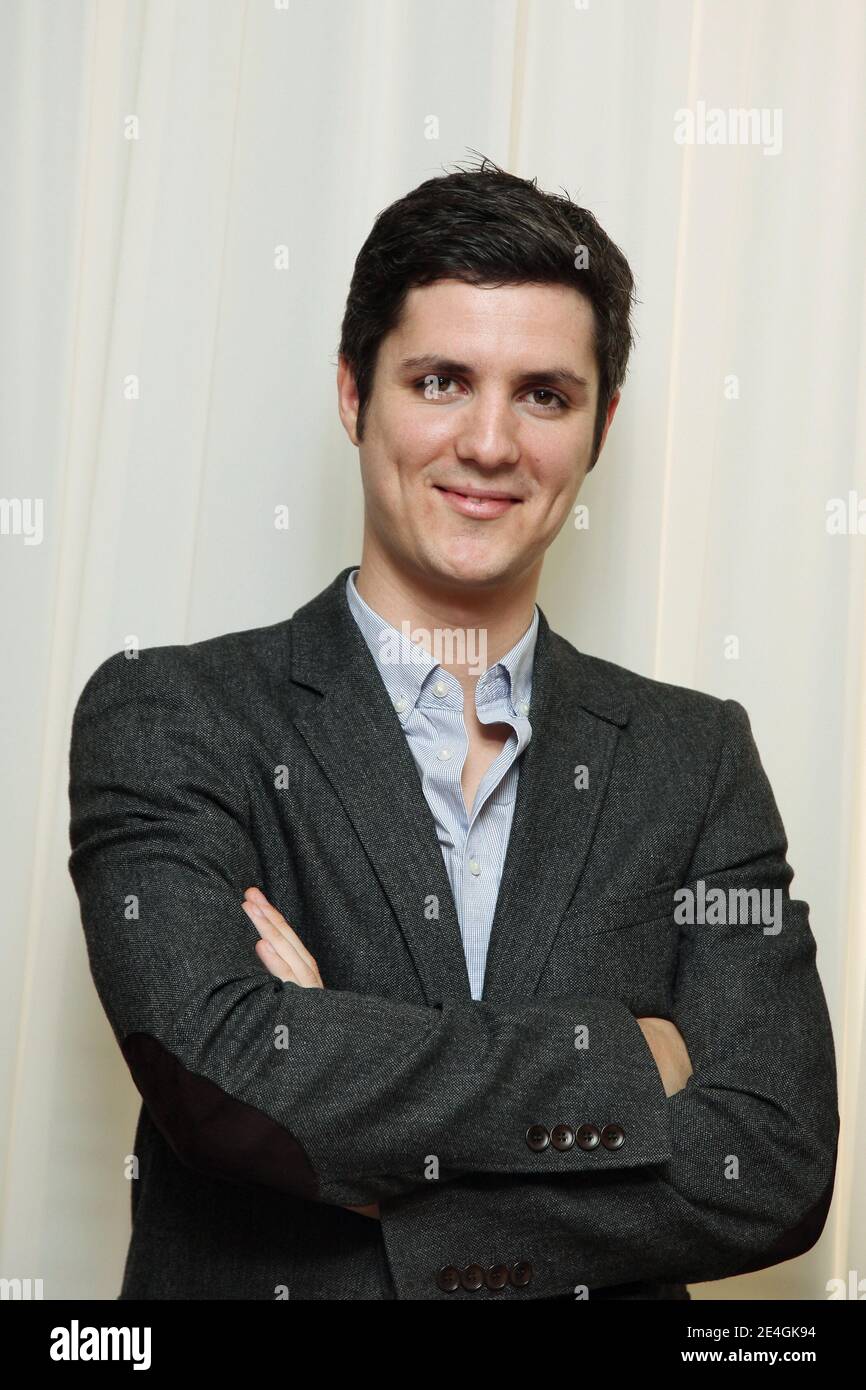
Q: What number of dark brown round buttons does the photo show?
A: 8